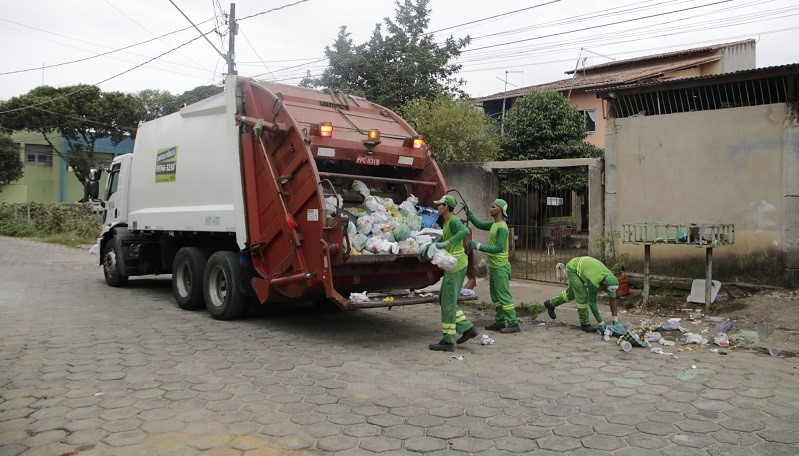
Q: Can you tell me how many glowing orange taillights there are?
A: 3